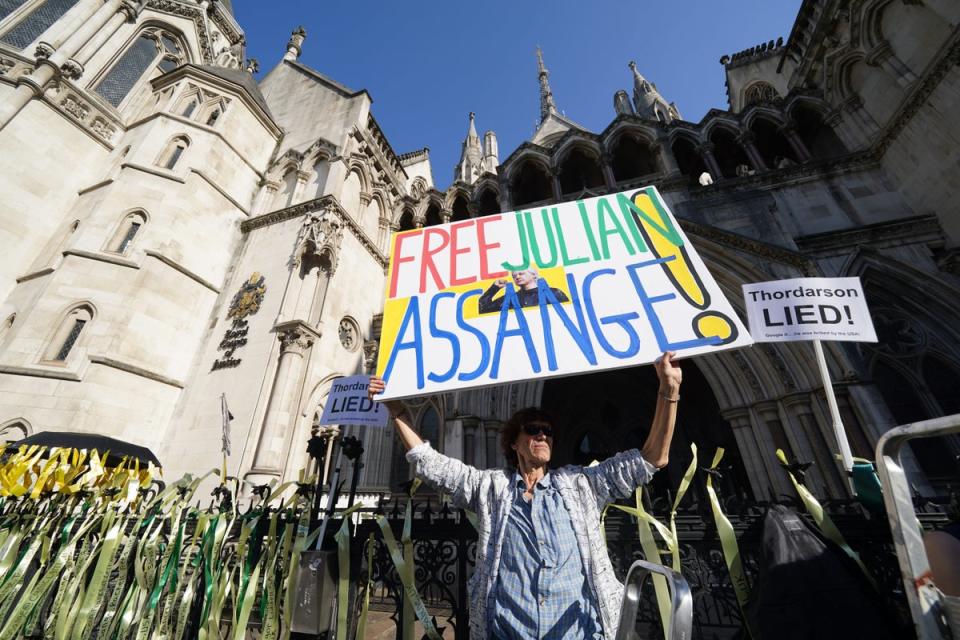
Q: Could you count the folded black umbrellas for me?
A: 0